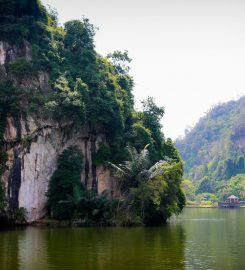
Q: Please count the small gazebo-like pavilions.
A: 1